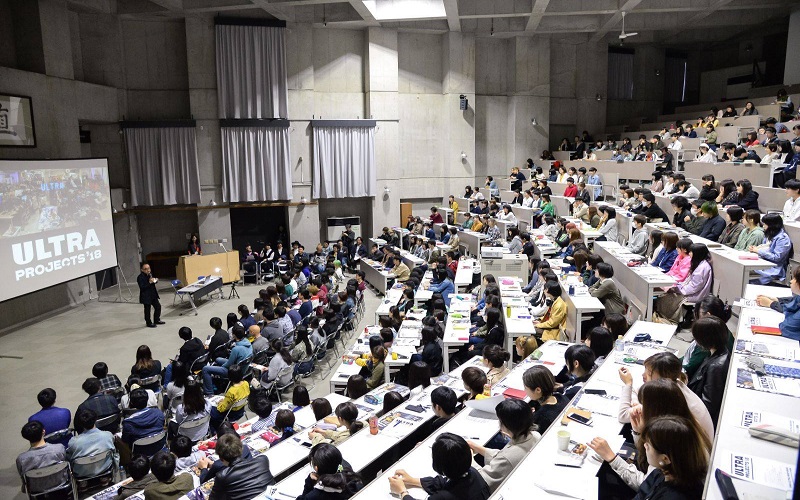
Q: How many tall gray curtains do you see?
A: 4